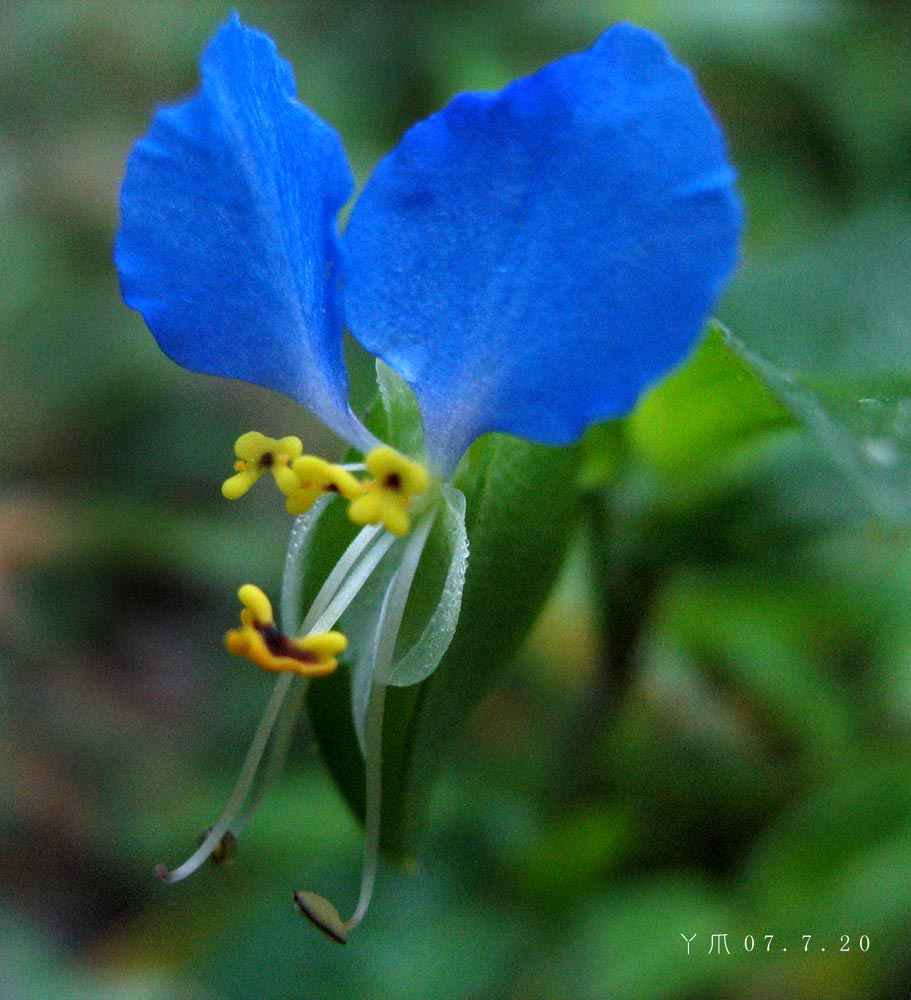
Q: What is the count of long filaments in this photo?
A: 3